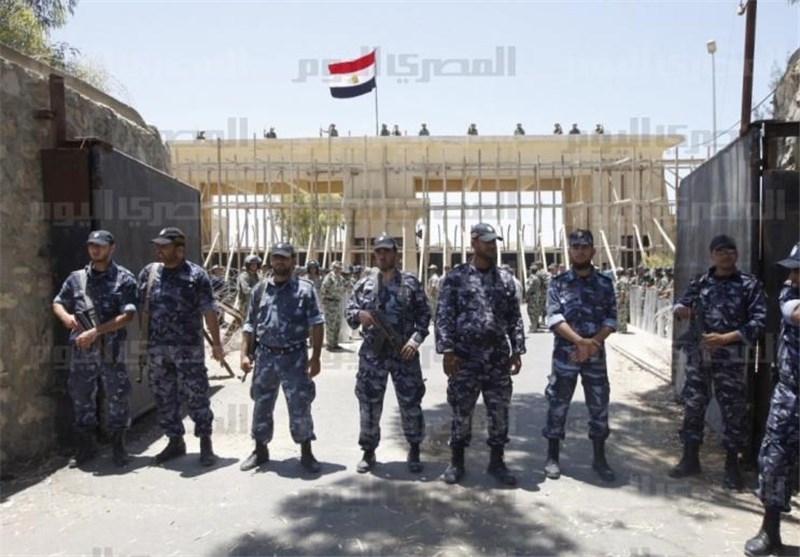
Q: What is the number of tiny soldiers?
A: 11